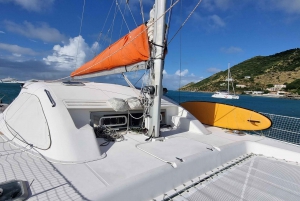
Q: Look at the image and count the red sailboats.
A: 0